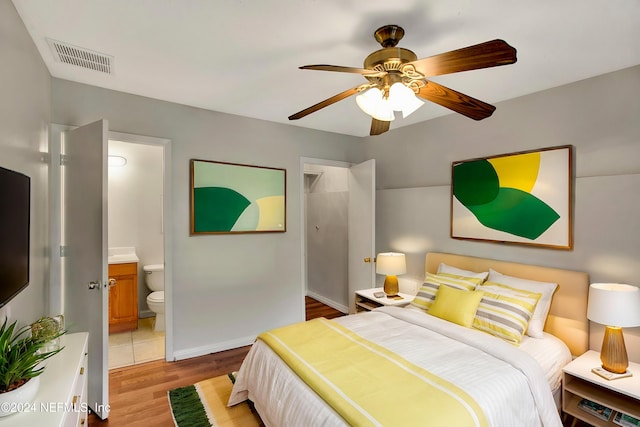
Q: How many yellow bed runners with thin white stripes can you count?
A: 1